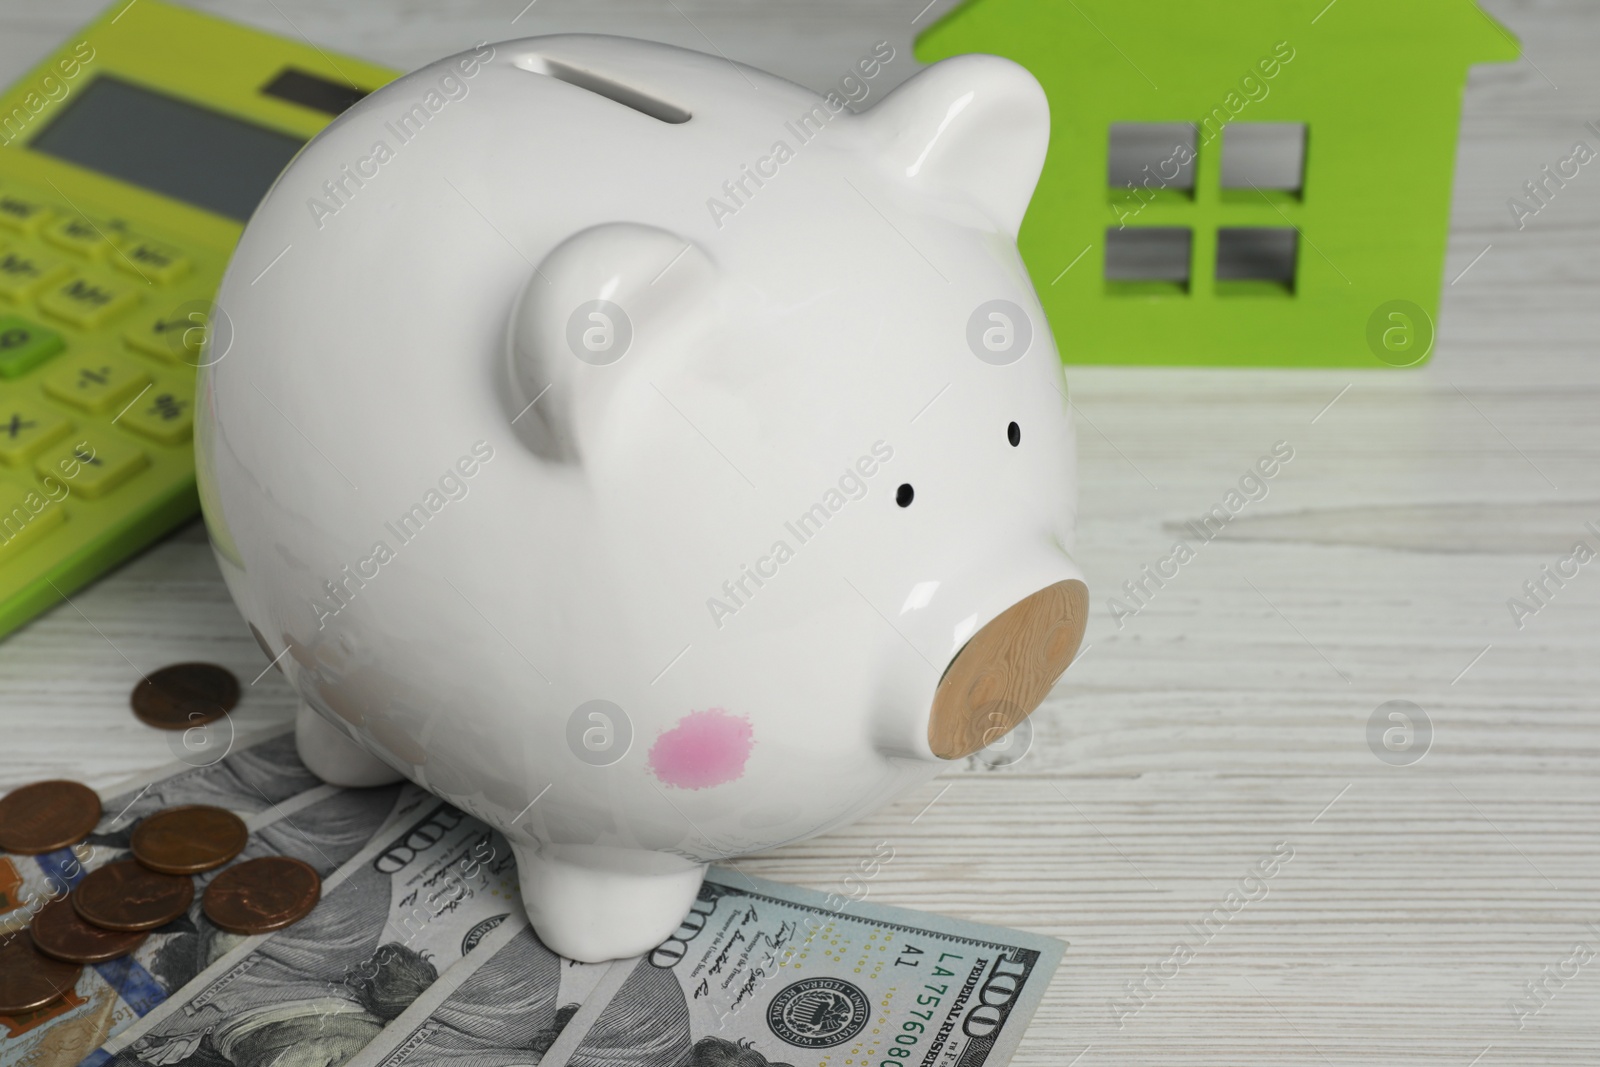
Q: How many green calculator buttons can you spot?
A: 1